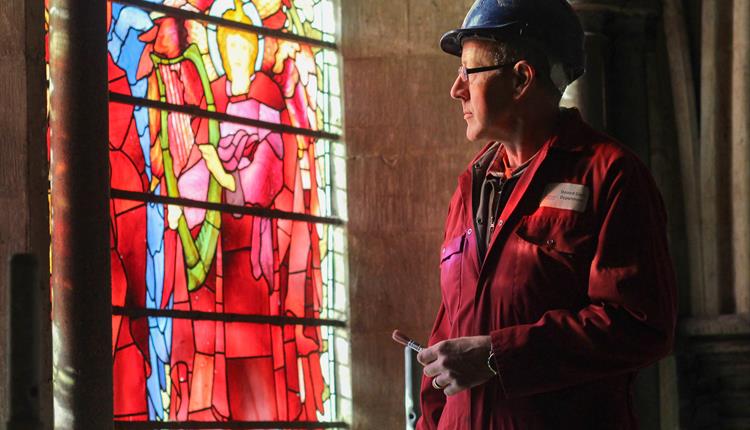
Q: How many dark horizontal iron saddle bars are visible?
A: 5